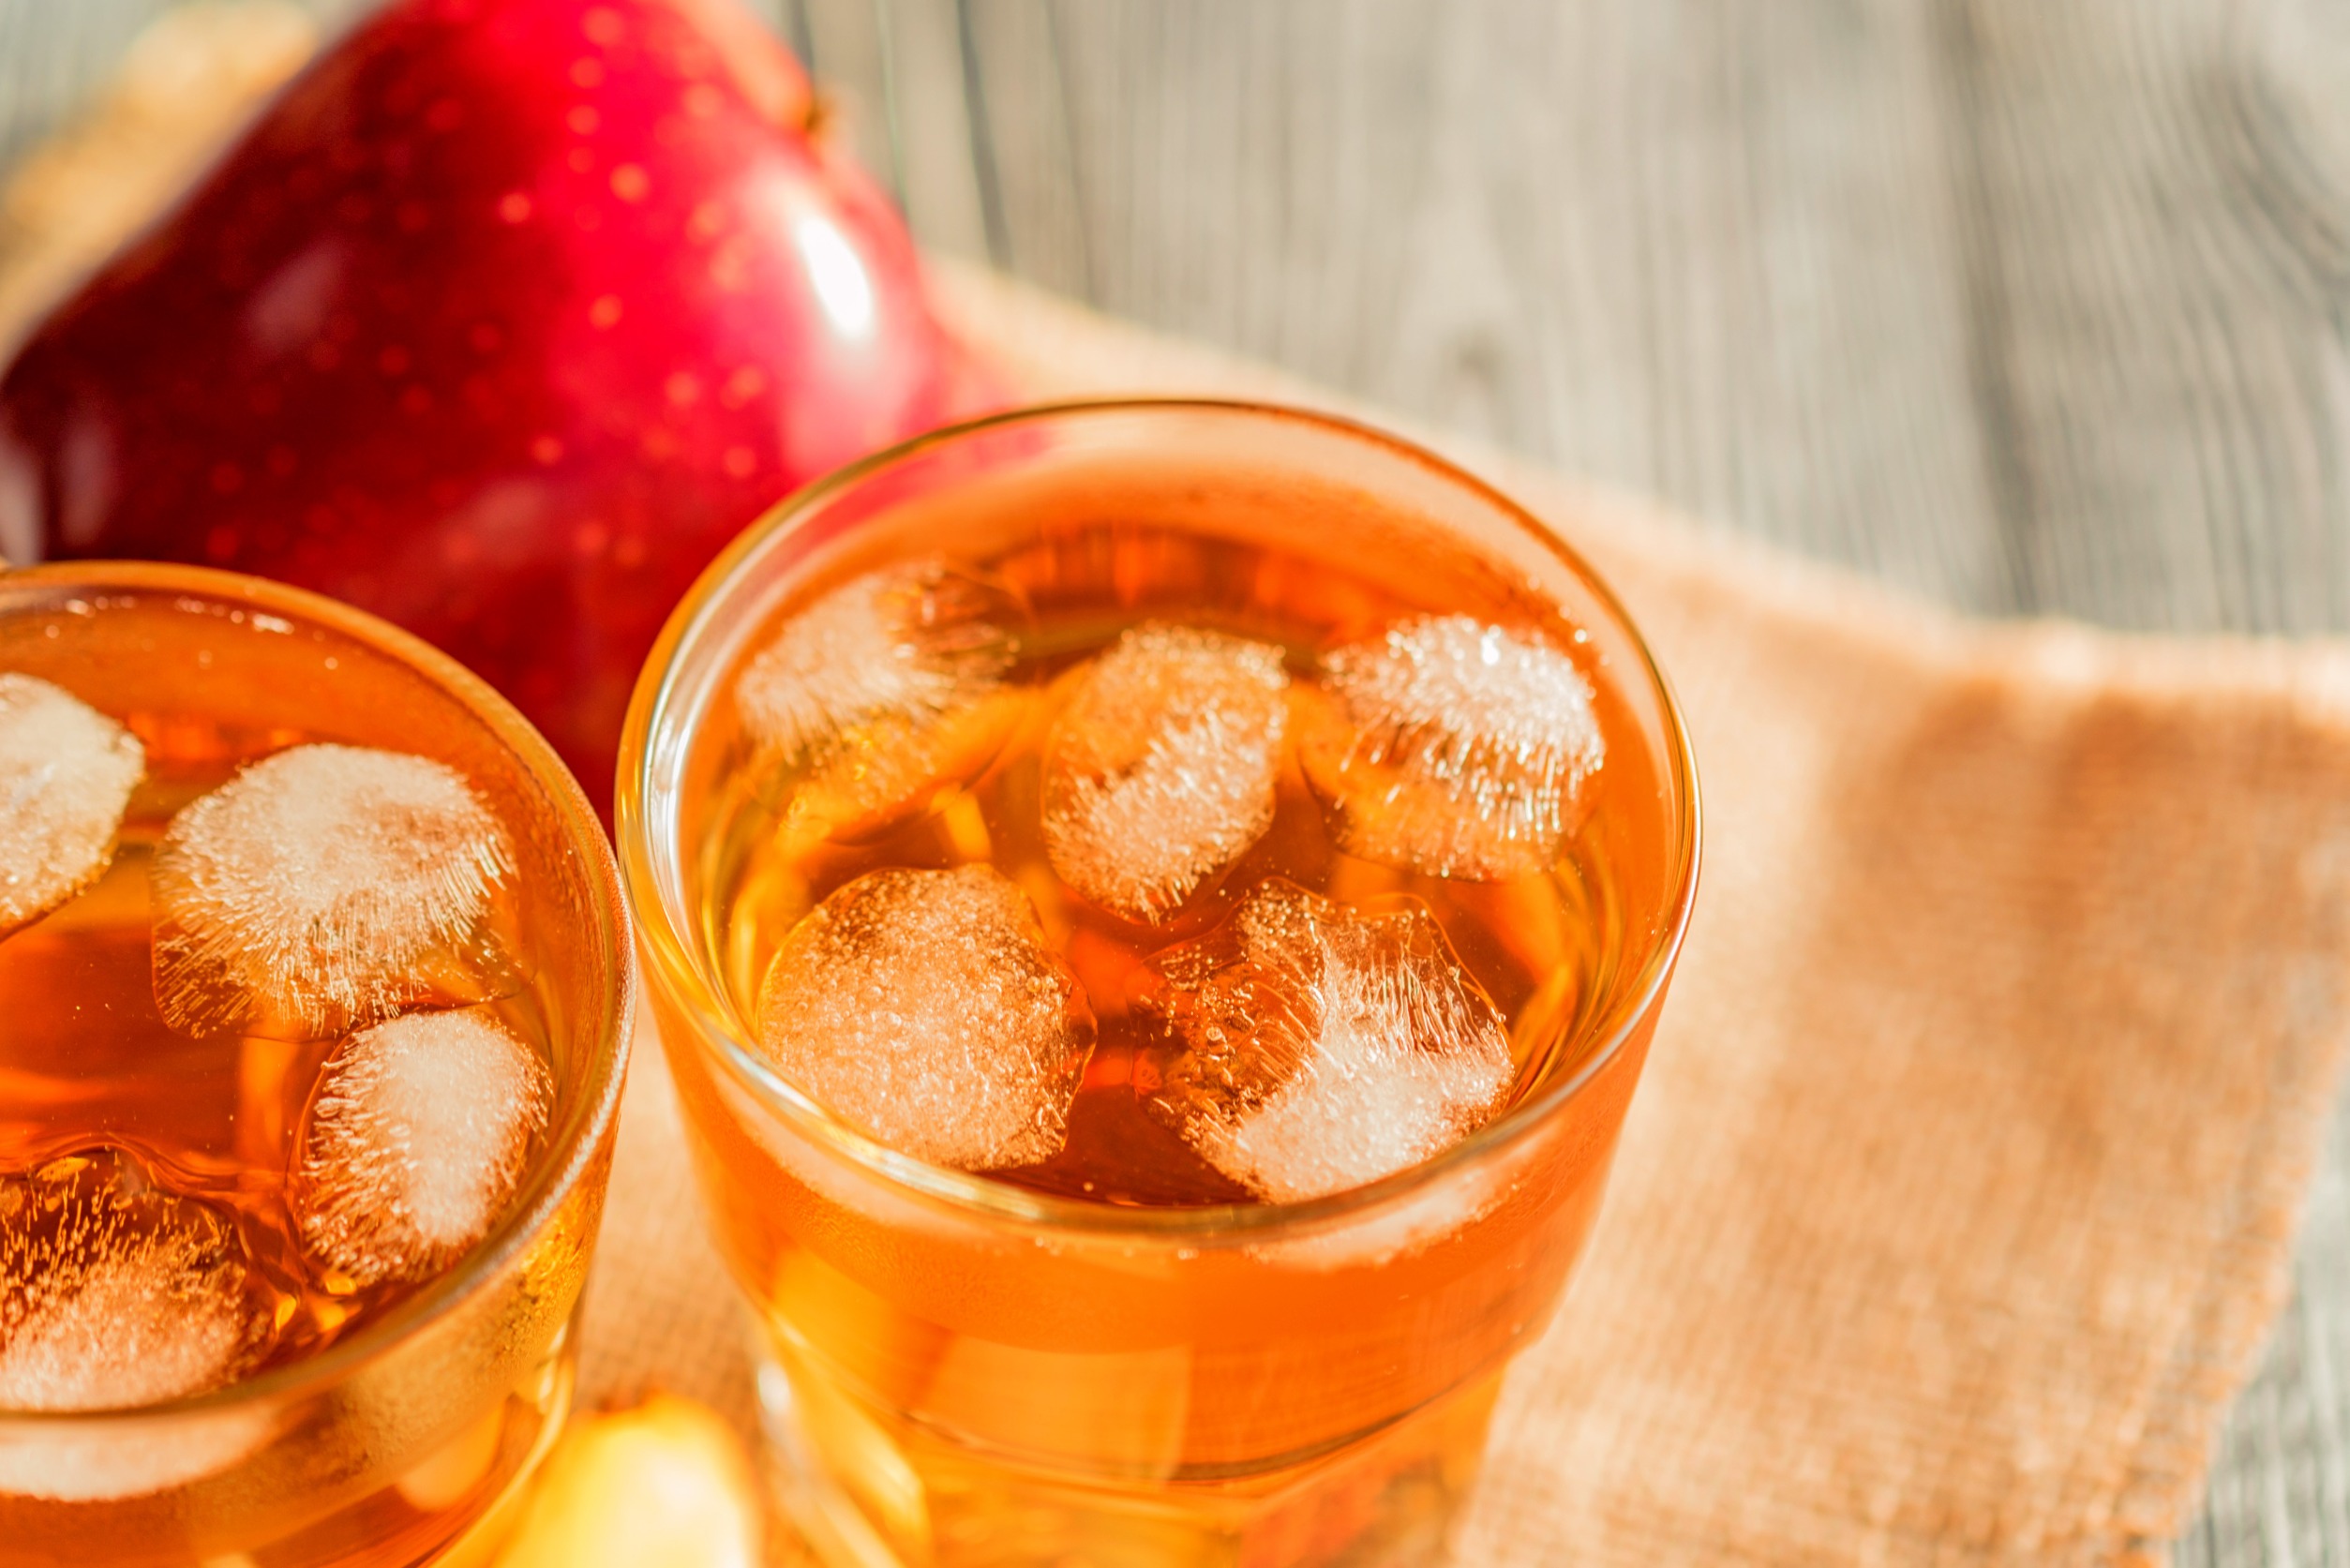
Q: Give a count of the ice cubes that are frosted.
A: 9